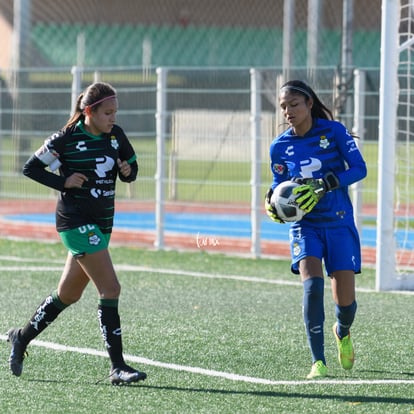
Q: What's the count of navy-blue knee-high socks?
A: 2